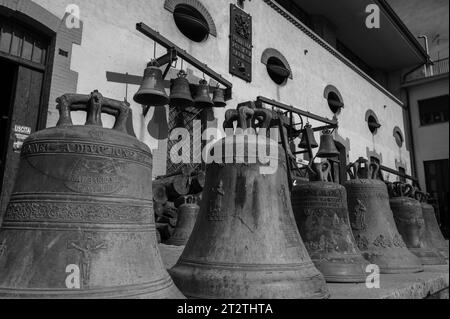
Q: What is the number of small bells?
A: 6